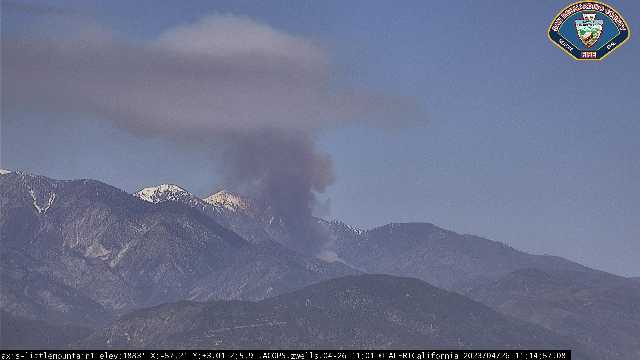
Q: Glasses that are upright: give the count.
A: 0